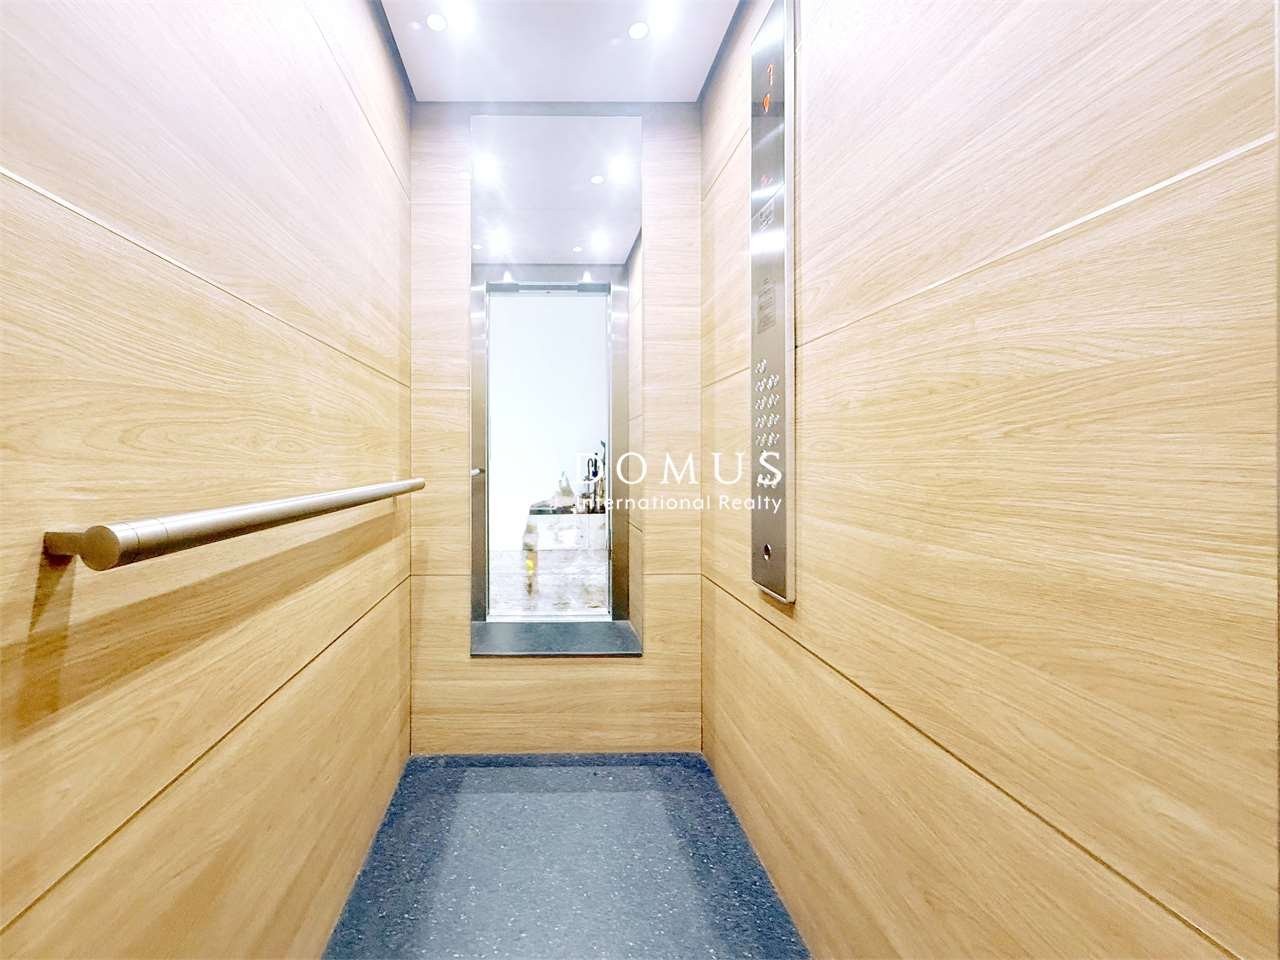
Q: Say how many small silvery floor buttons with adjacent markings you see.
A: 9